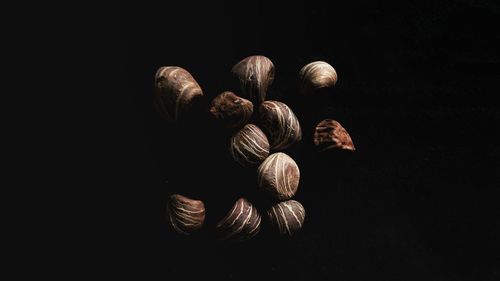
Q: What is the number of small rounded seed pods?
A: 11